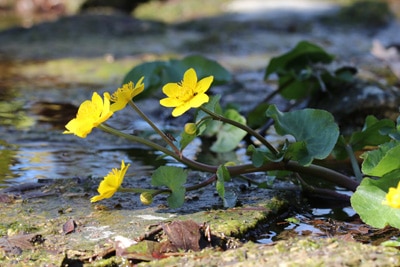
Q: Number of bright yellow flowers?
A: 5